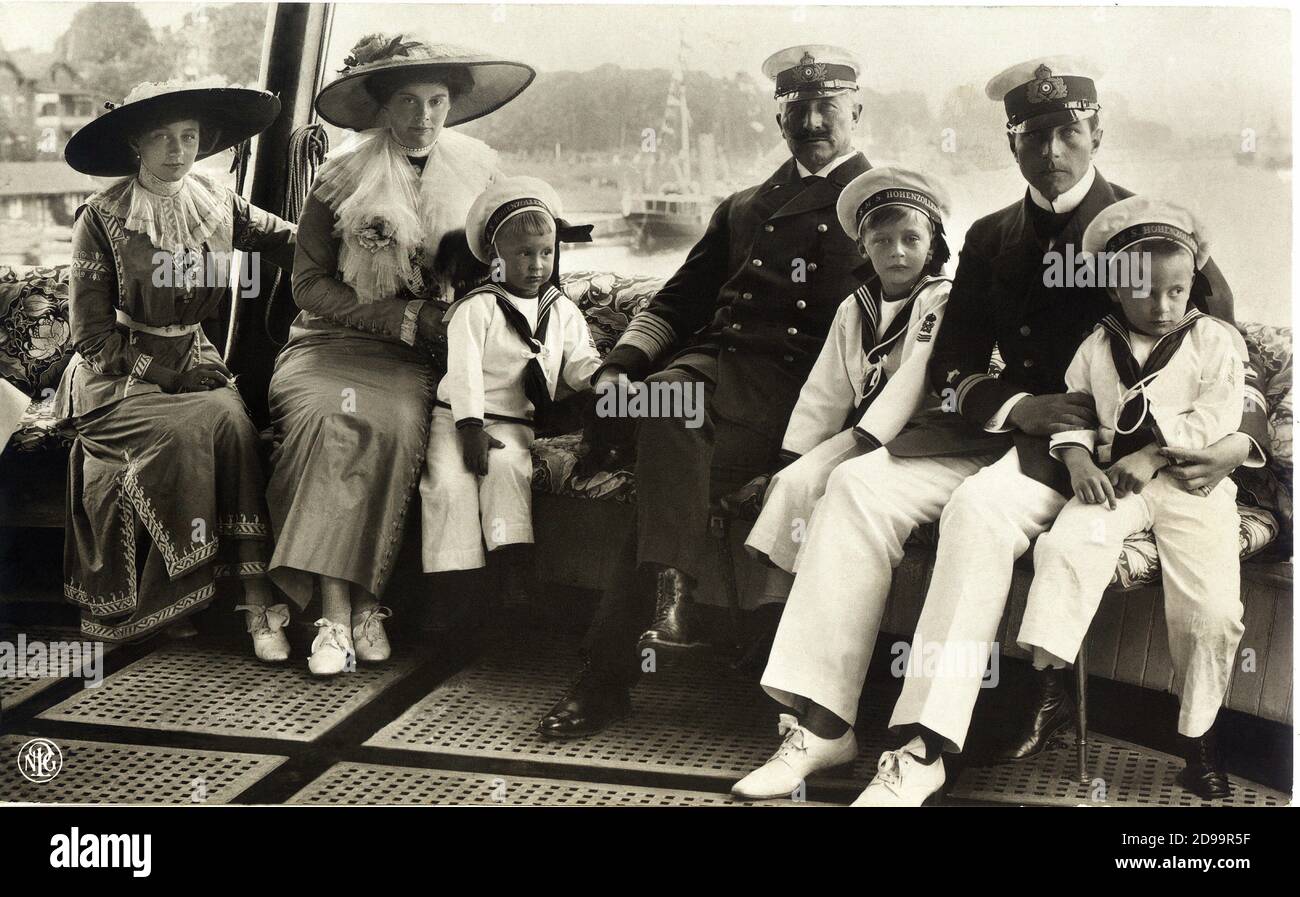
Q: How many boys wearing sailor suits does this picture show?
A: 3